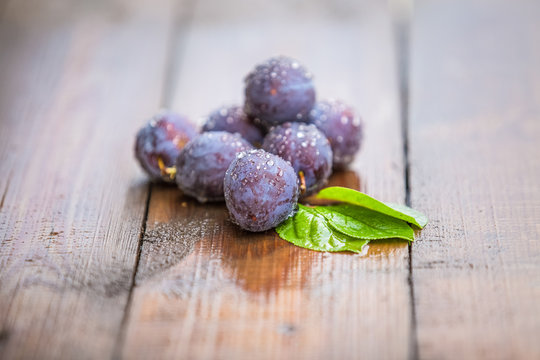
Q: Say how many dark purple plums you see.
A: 7